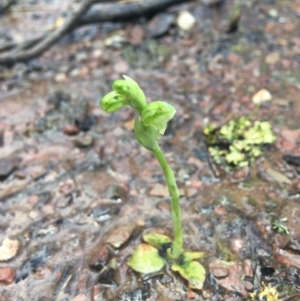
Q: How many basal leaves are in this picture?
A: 4